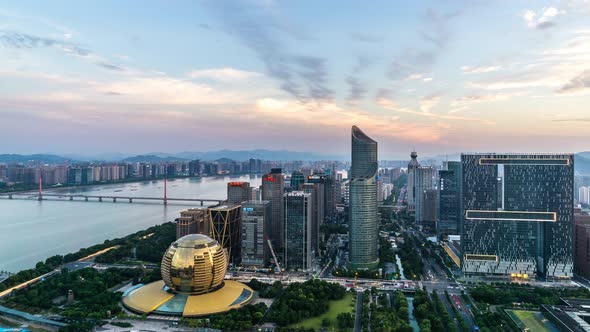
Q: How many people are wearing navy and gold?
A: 0